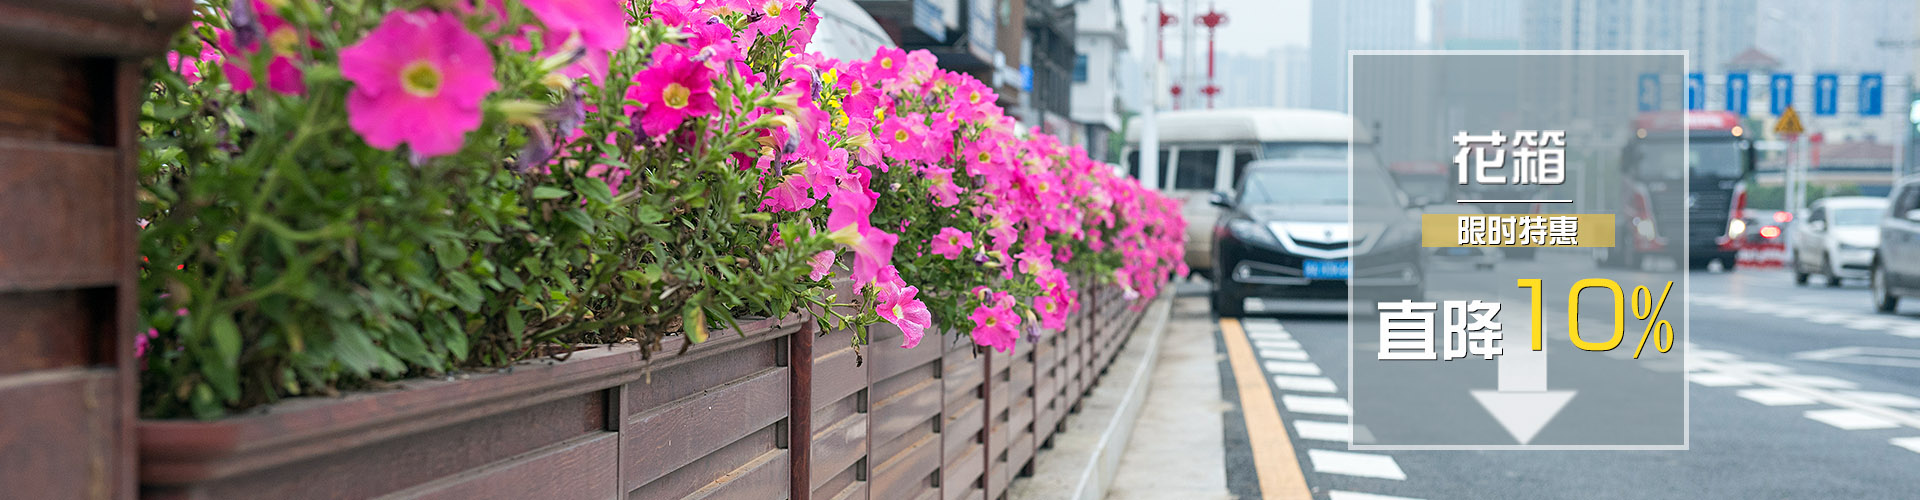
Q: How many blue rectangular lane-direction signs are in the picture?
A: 6